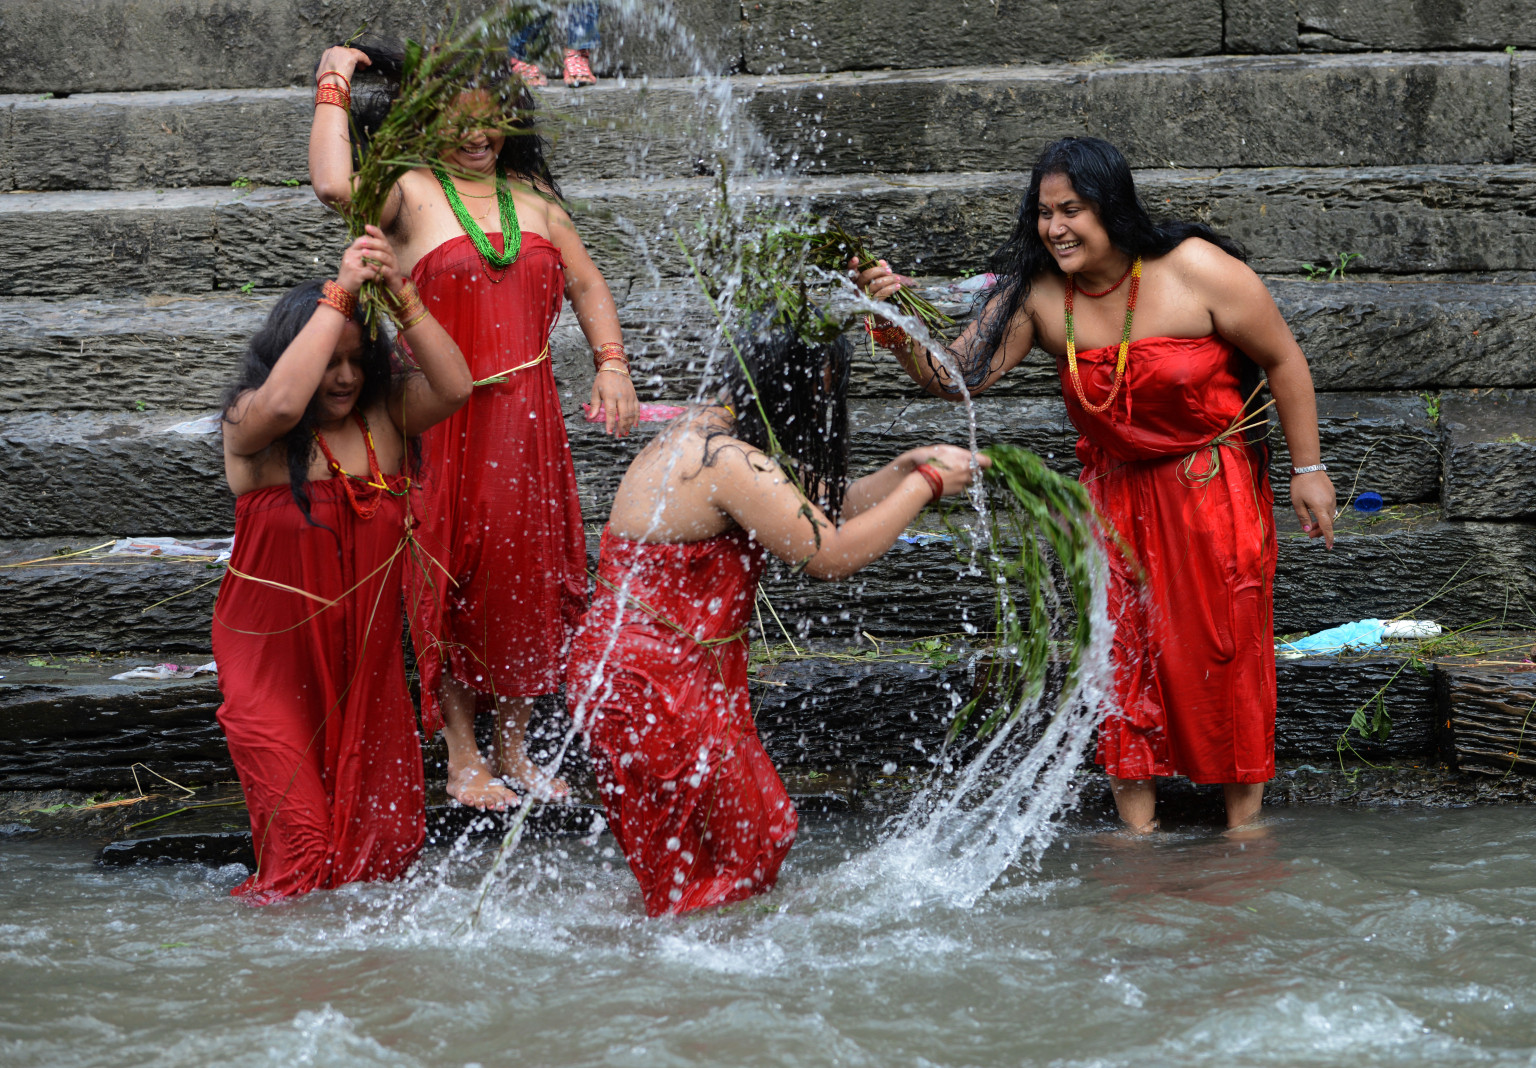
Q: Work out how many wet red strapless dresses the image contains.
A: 4